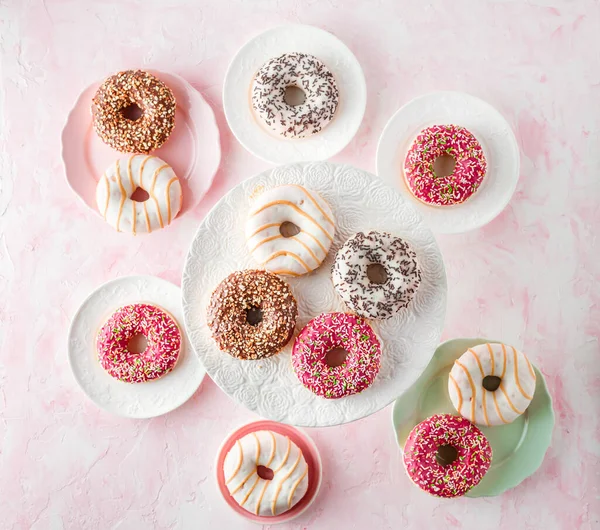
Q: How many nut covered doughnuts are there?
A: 2